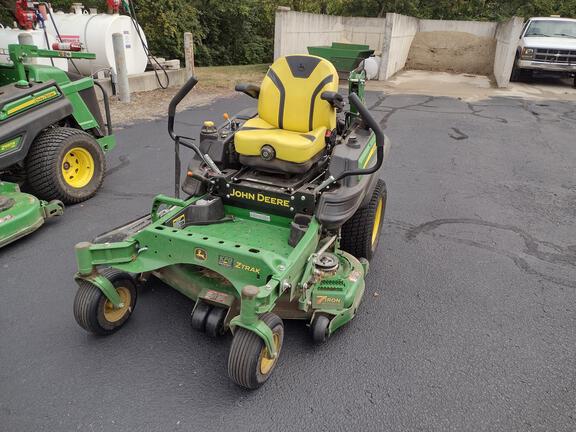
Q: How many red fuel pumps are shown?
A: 2